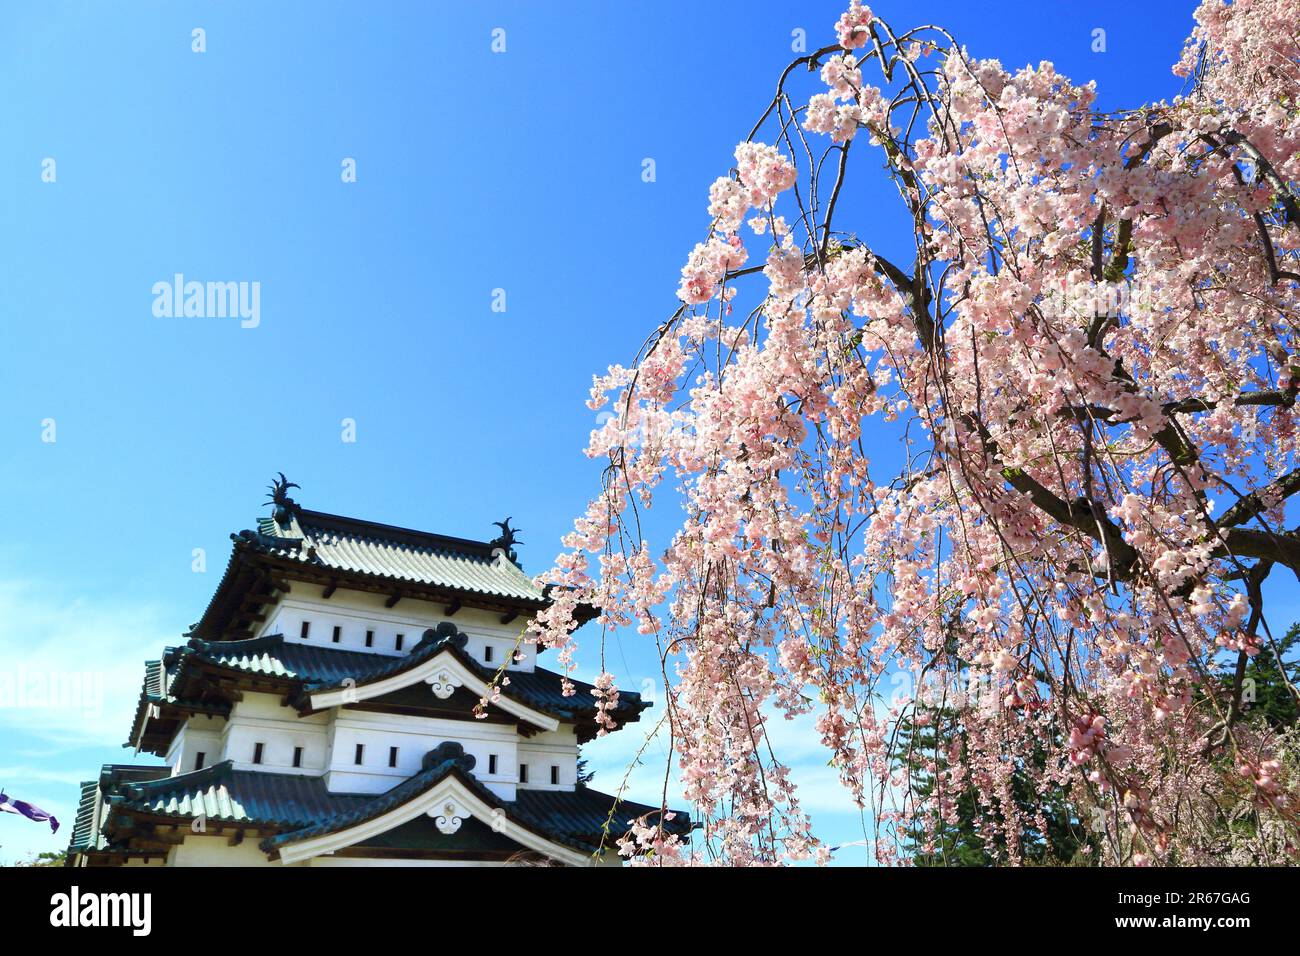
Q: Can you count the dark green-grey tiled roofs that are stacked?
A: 3